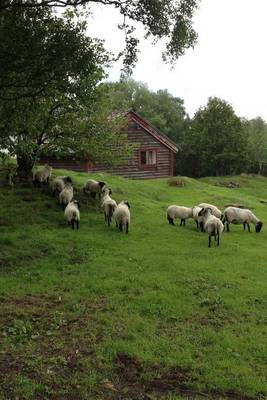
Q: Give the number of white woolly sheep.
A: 12